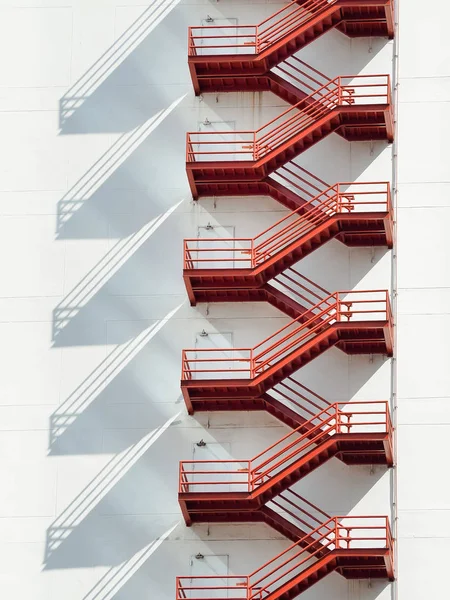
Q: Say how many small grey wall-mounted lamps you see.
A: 6